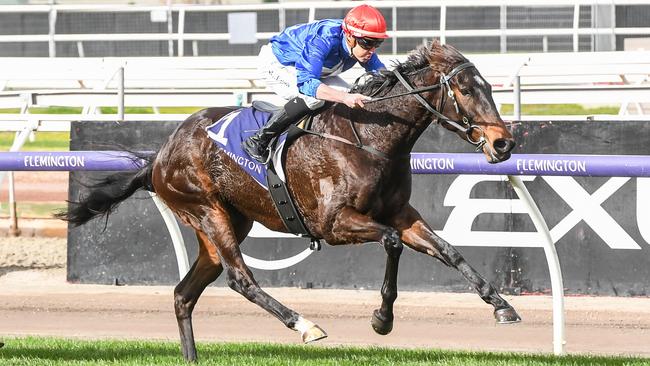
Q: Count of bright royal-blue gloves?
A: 0